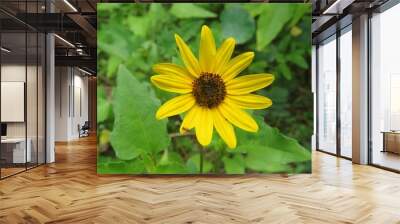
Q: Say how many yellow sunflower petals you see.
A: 13